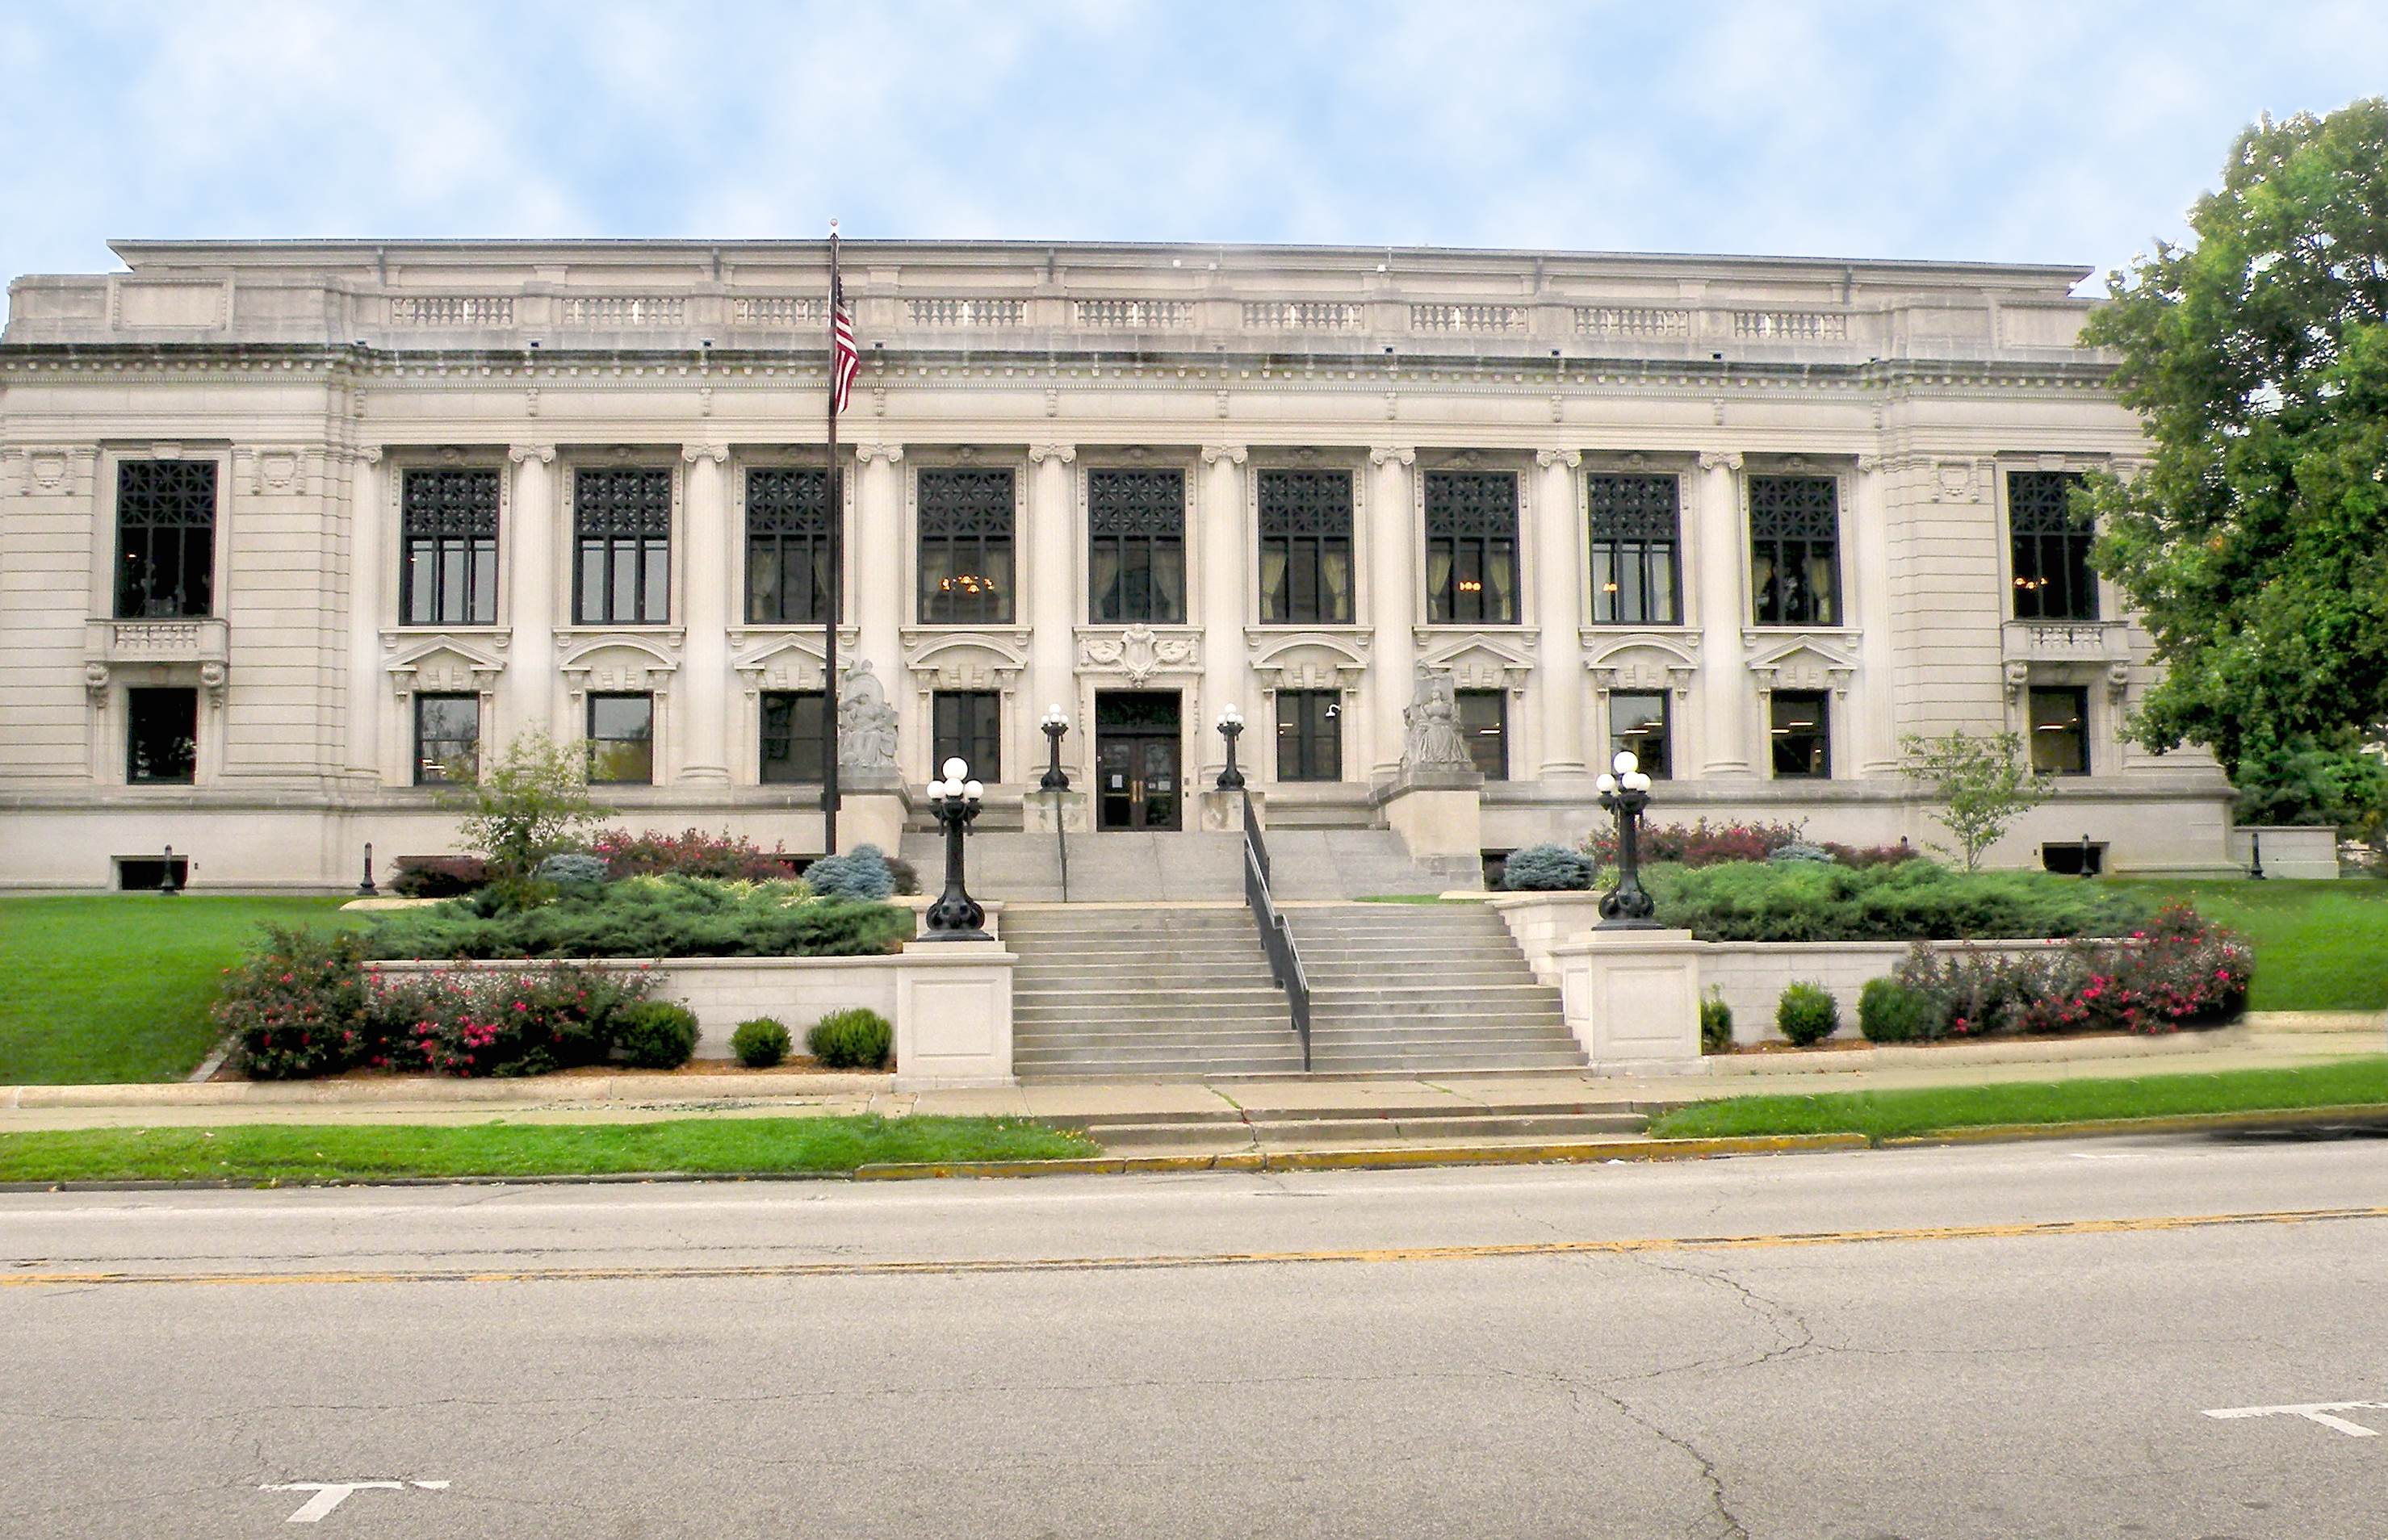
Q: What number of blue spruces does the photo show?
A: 4